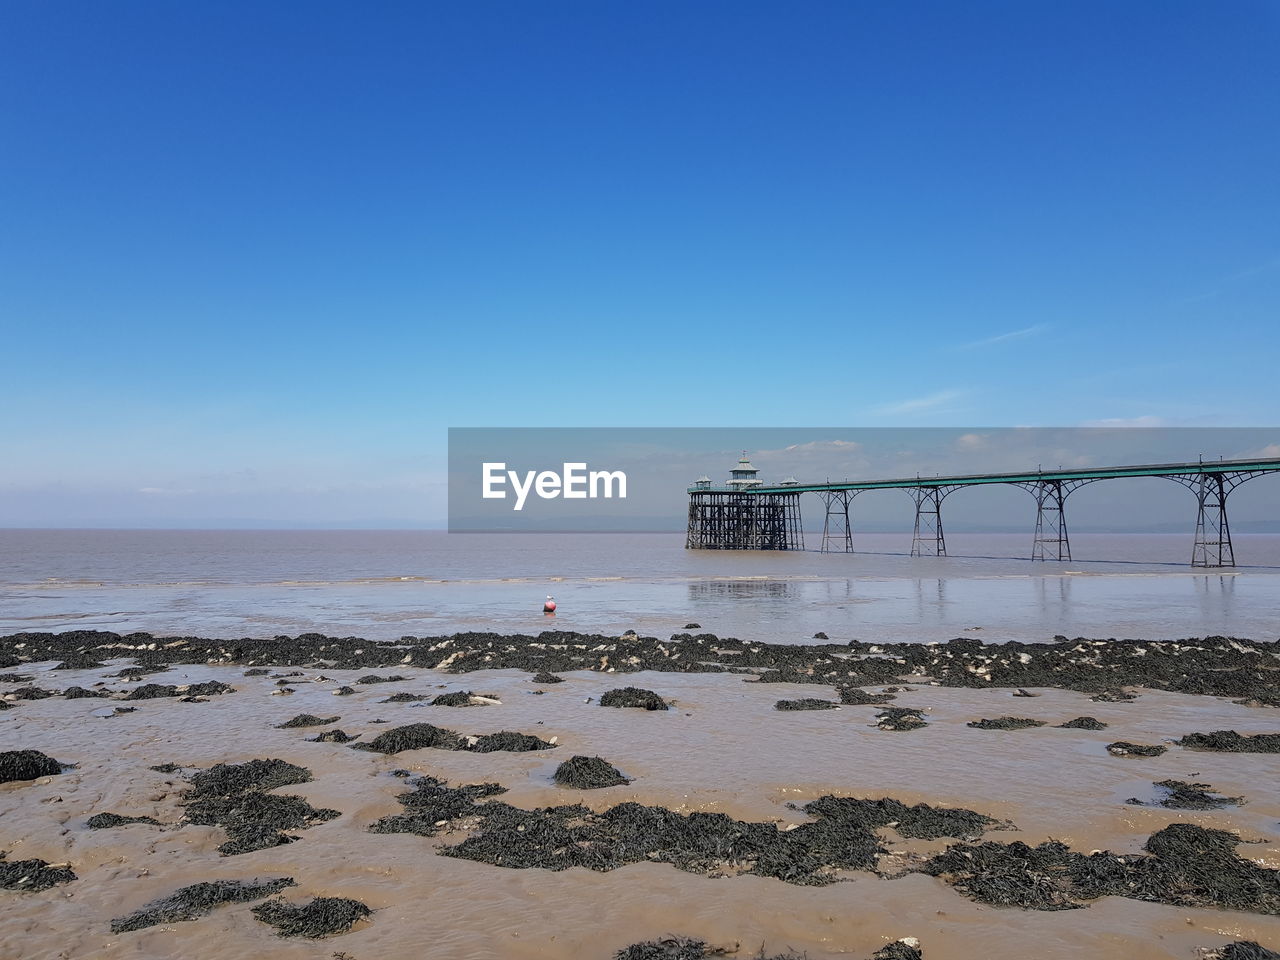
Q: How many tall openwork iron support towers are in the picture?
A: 4